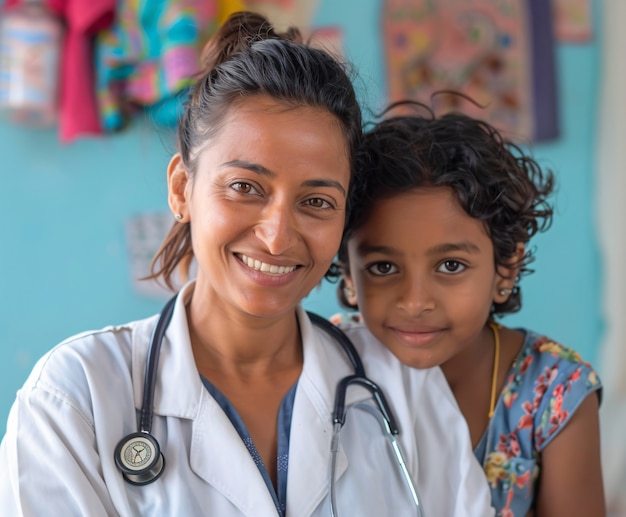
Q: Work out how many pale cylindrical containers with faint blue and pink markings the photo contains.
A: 1